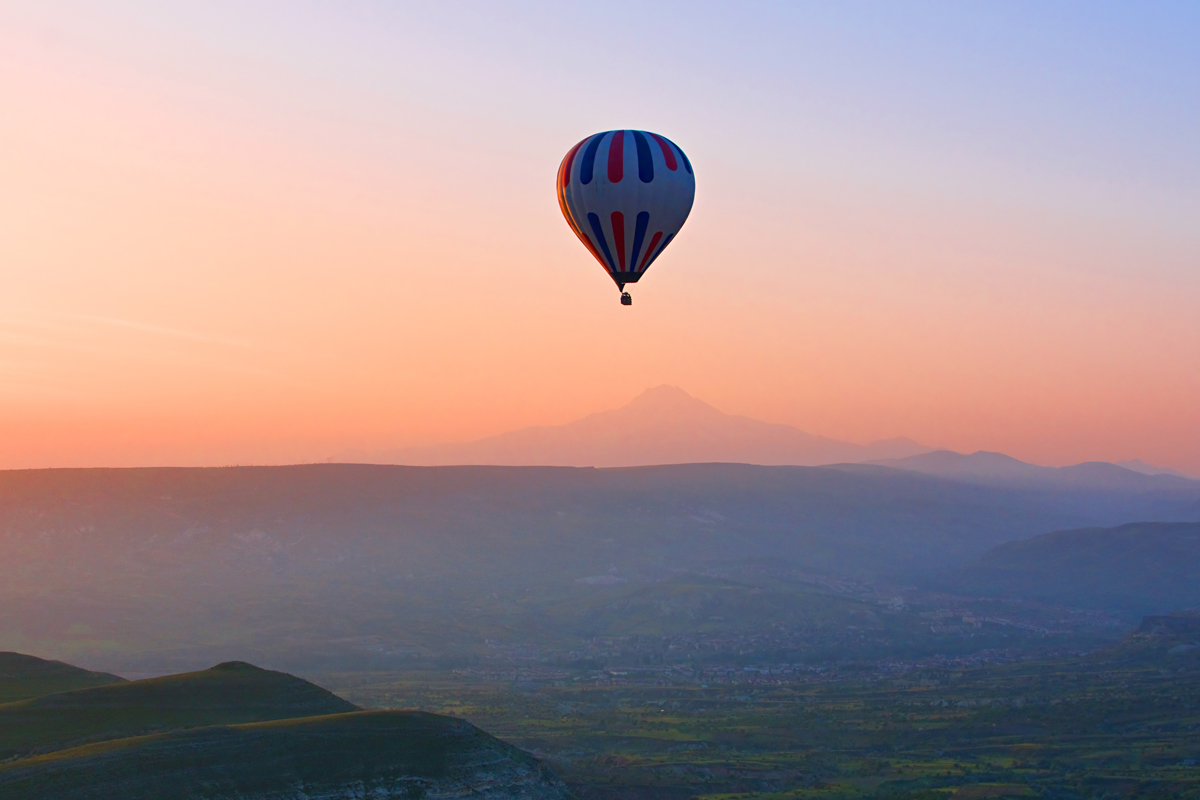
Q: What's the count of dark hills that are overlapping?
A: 3